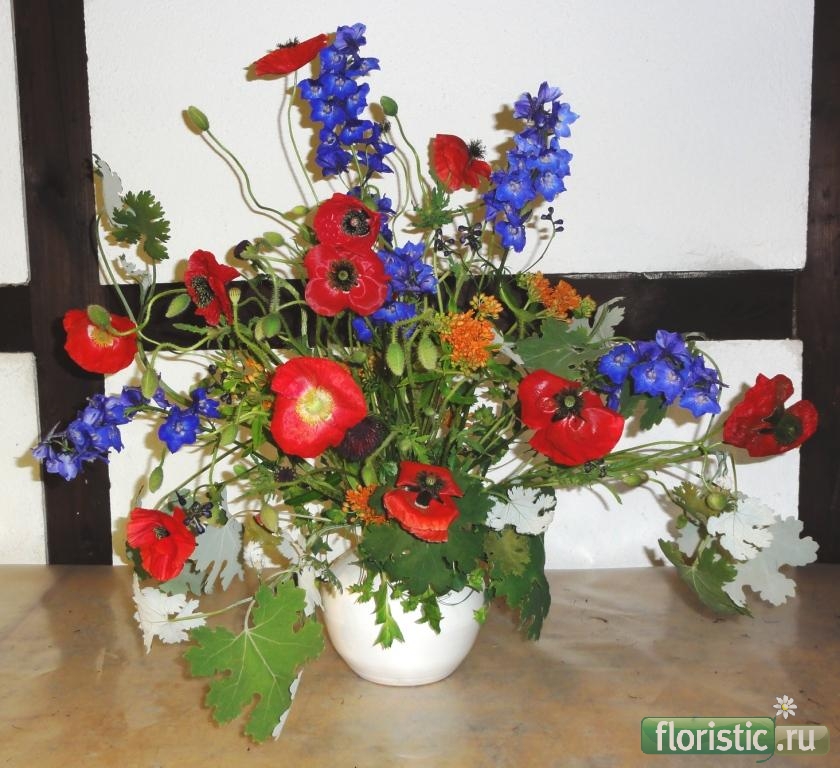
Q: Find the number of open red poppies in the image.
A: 11